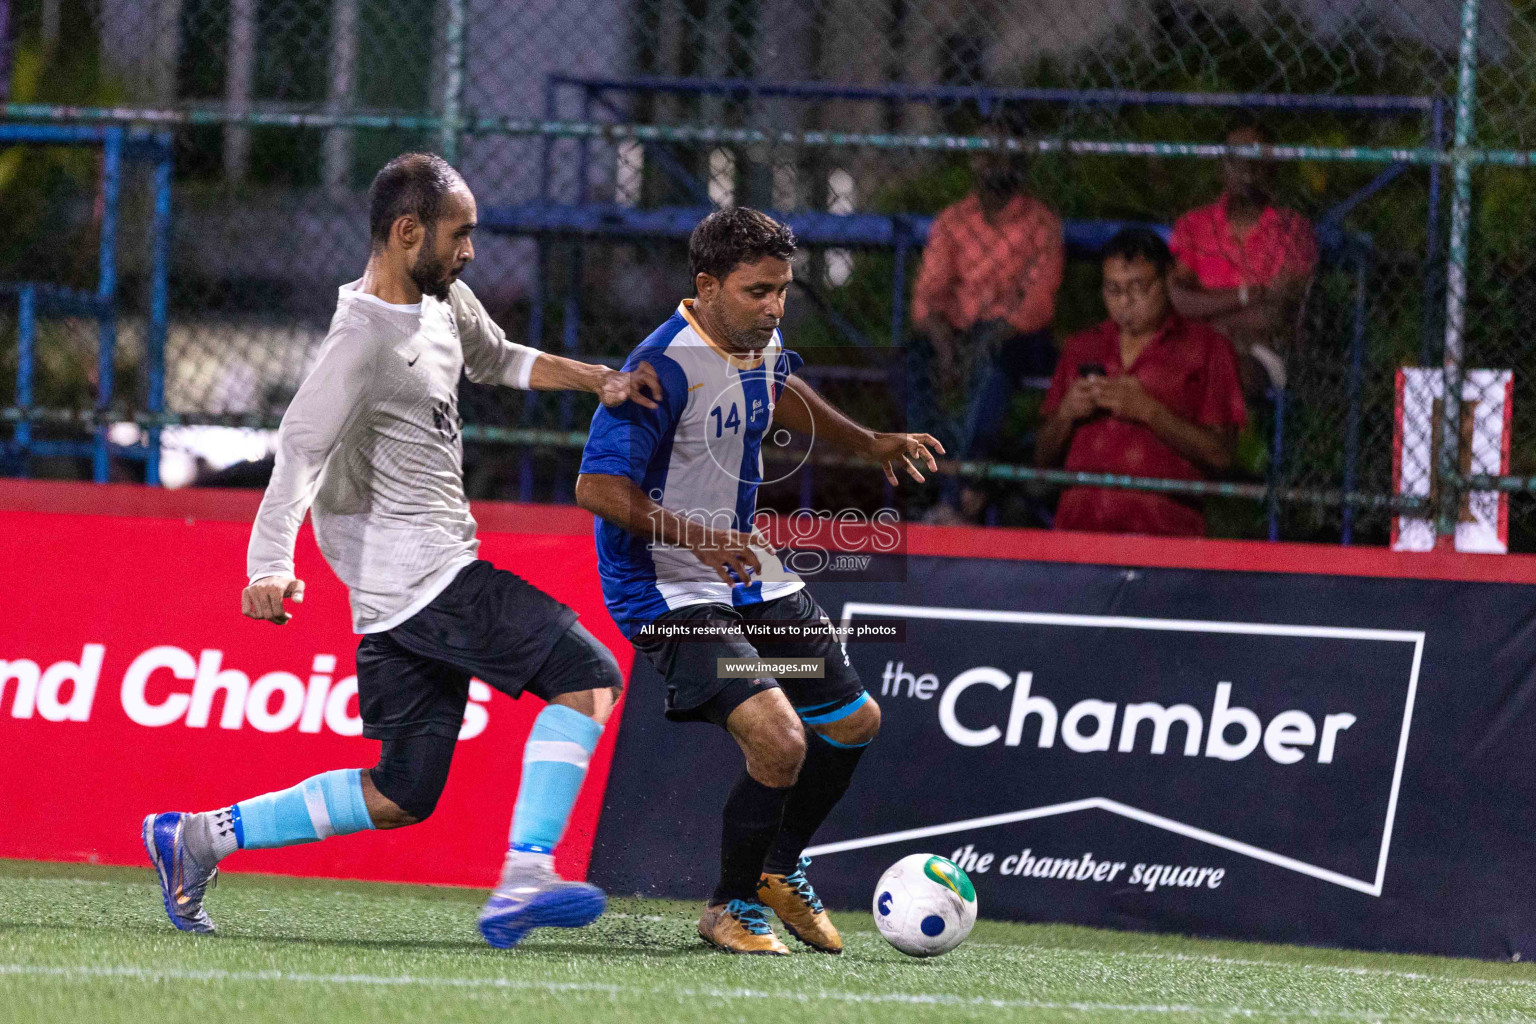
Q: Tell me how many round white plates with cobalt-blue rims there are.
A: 0